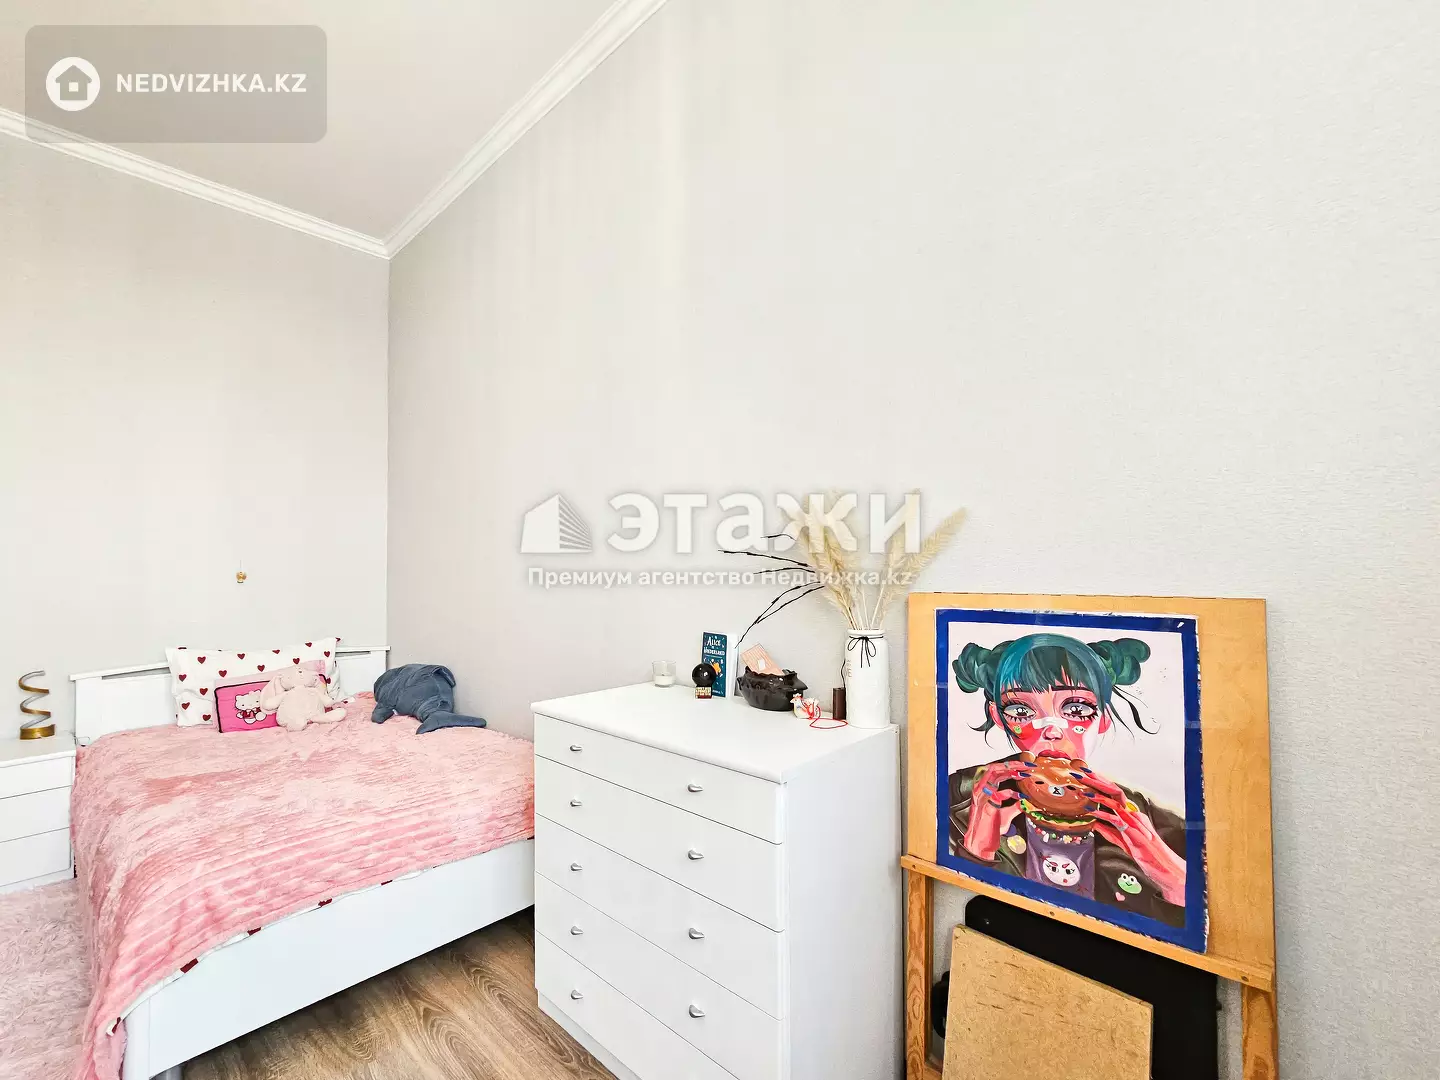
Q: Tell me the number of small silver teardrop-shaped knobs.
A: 9